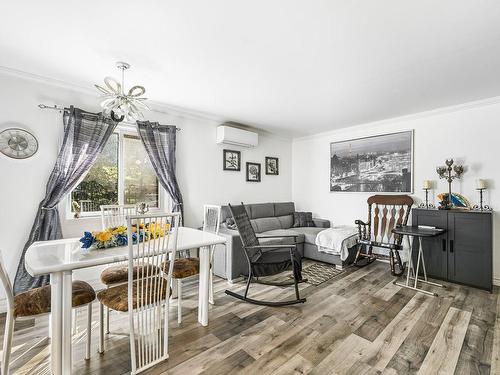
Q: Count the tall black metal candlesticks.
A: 2